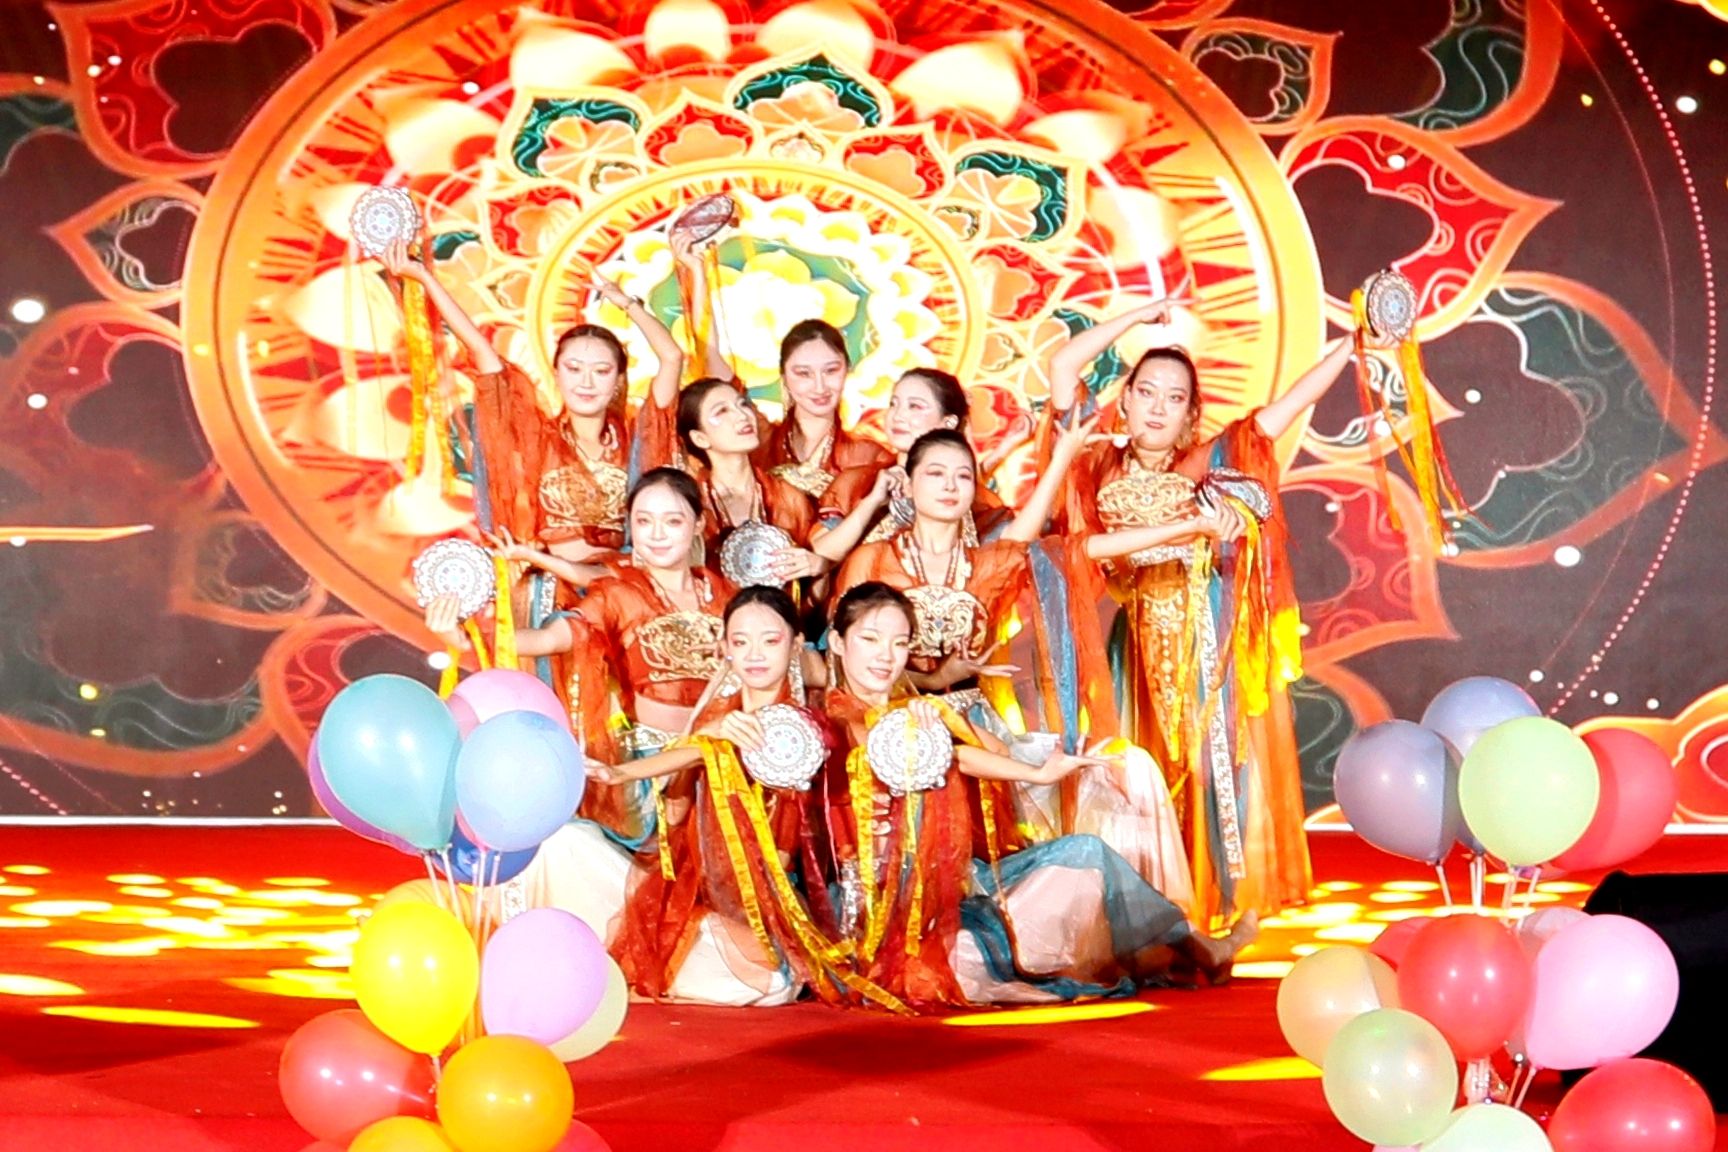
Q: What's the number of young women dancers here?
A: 9